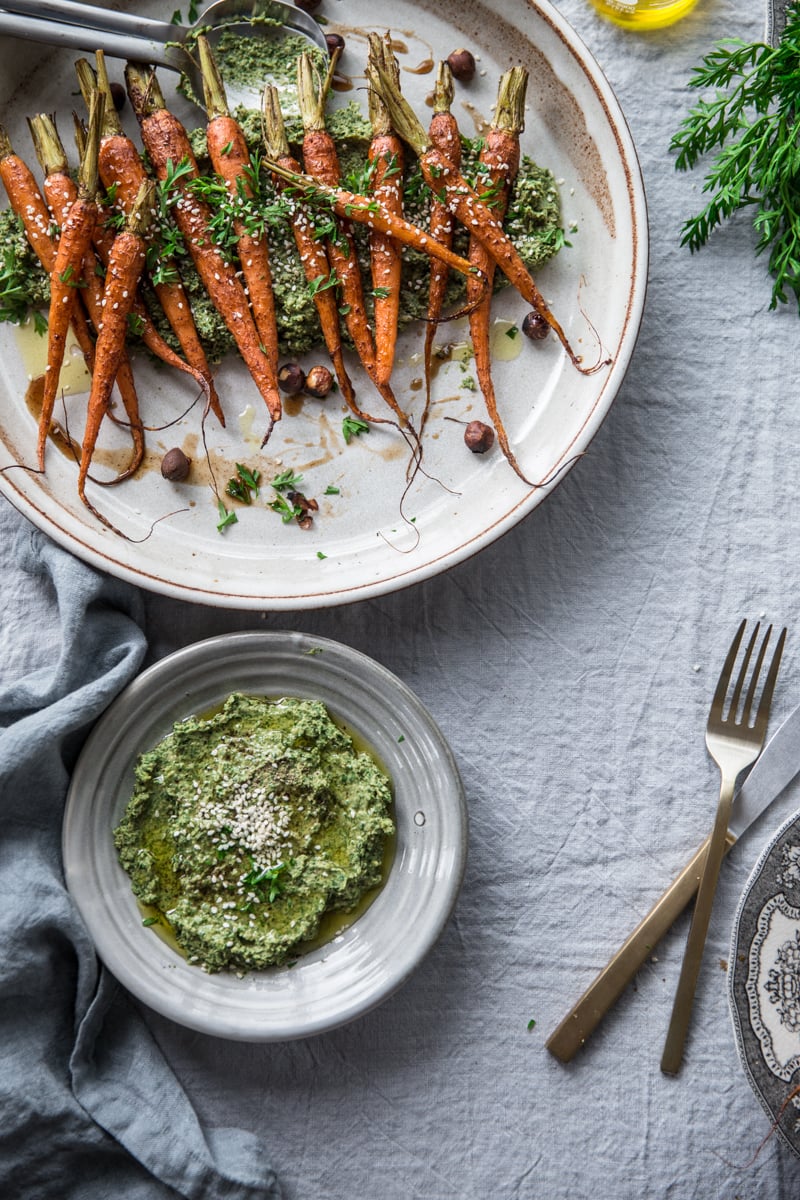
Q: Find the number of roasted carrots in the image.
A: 15